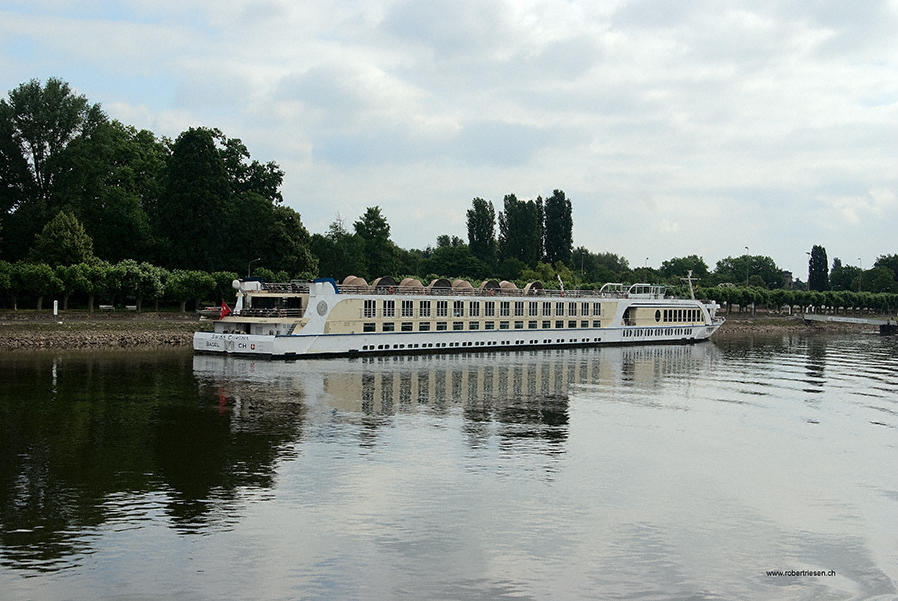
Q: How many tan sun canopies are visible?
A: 8